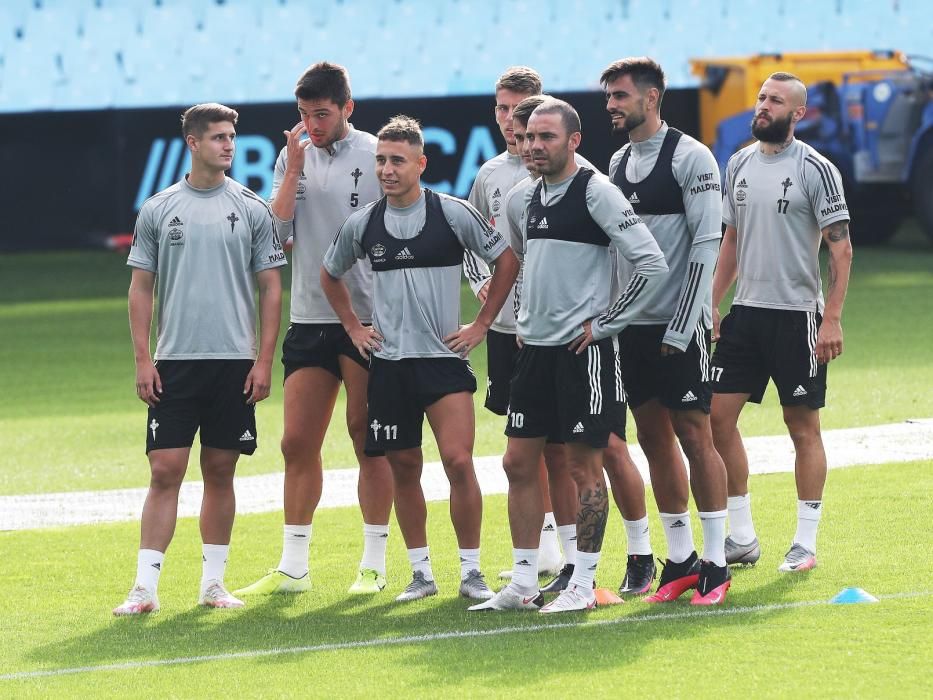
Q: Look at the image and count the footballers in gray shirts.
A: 8